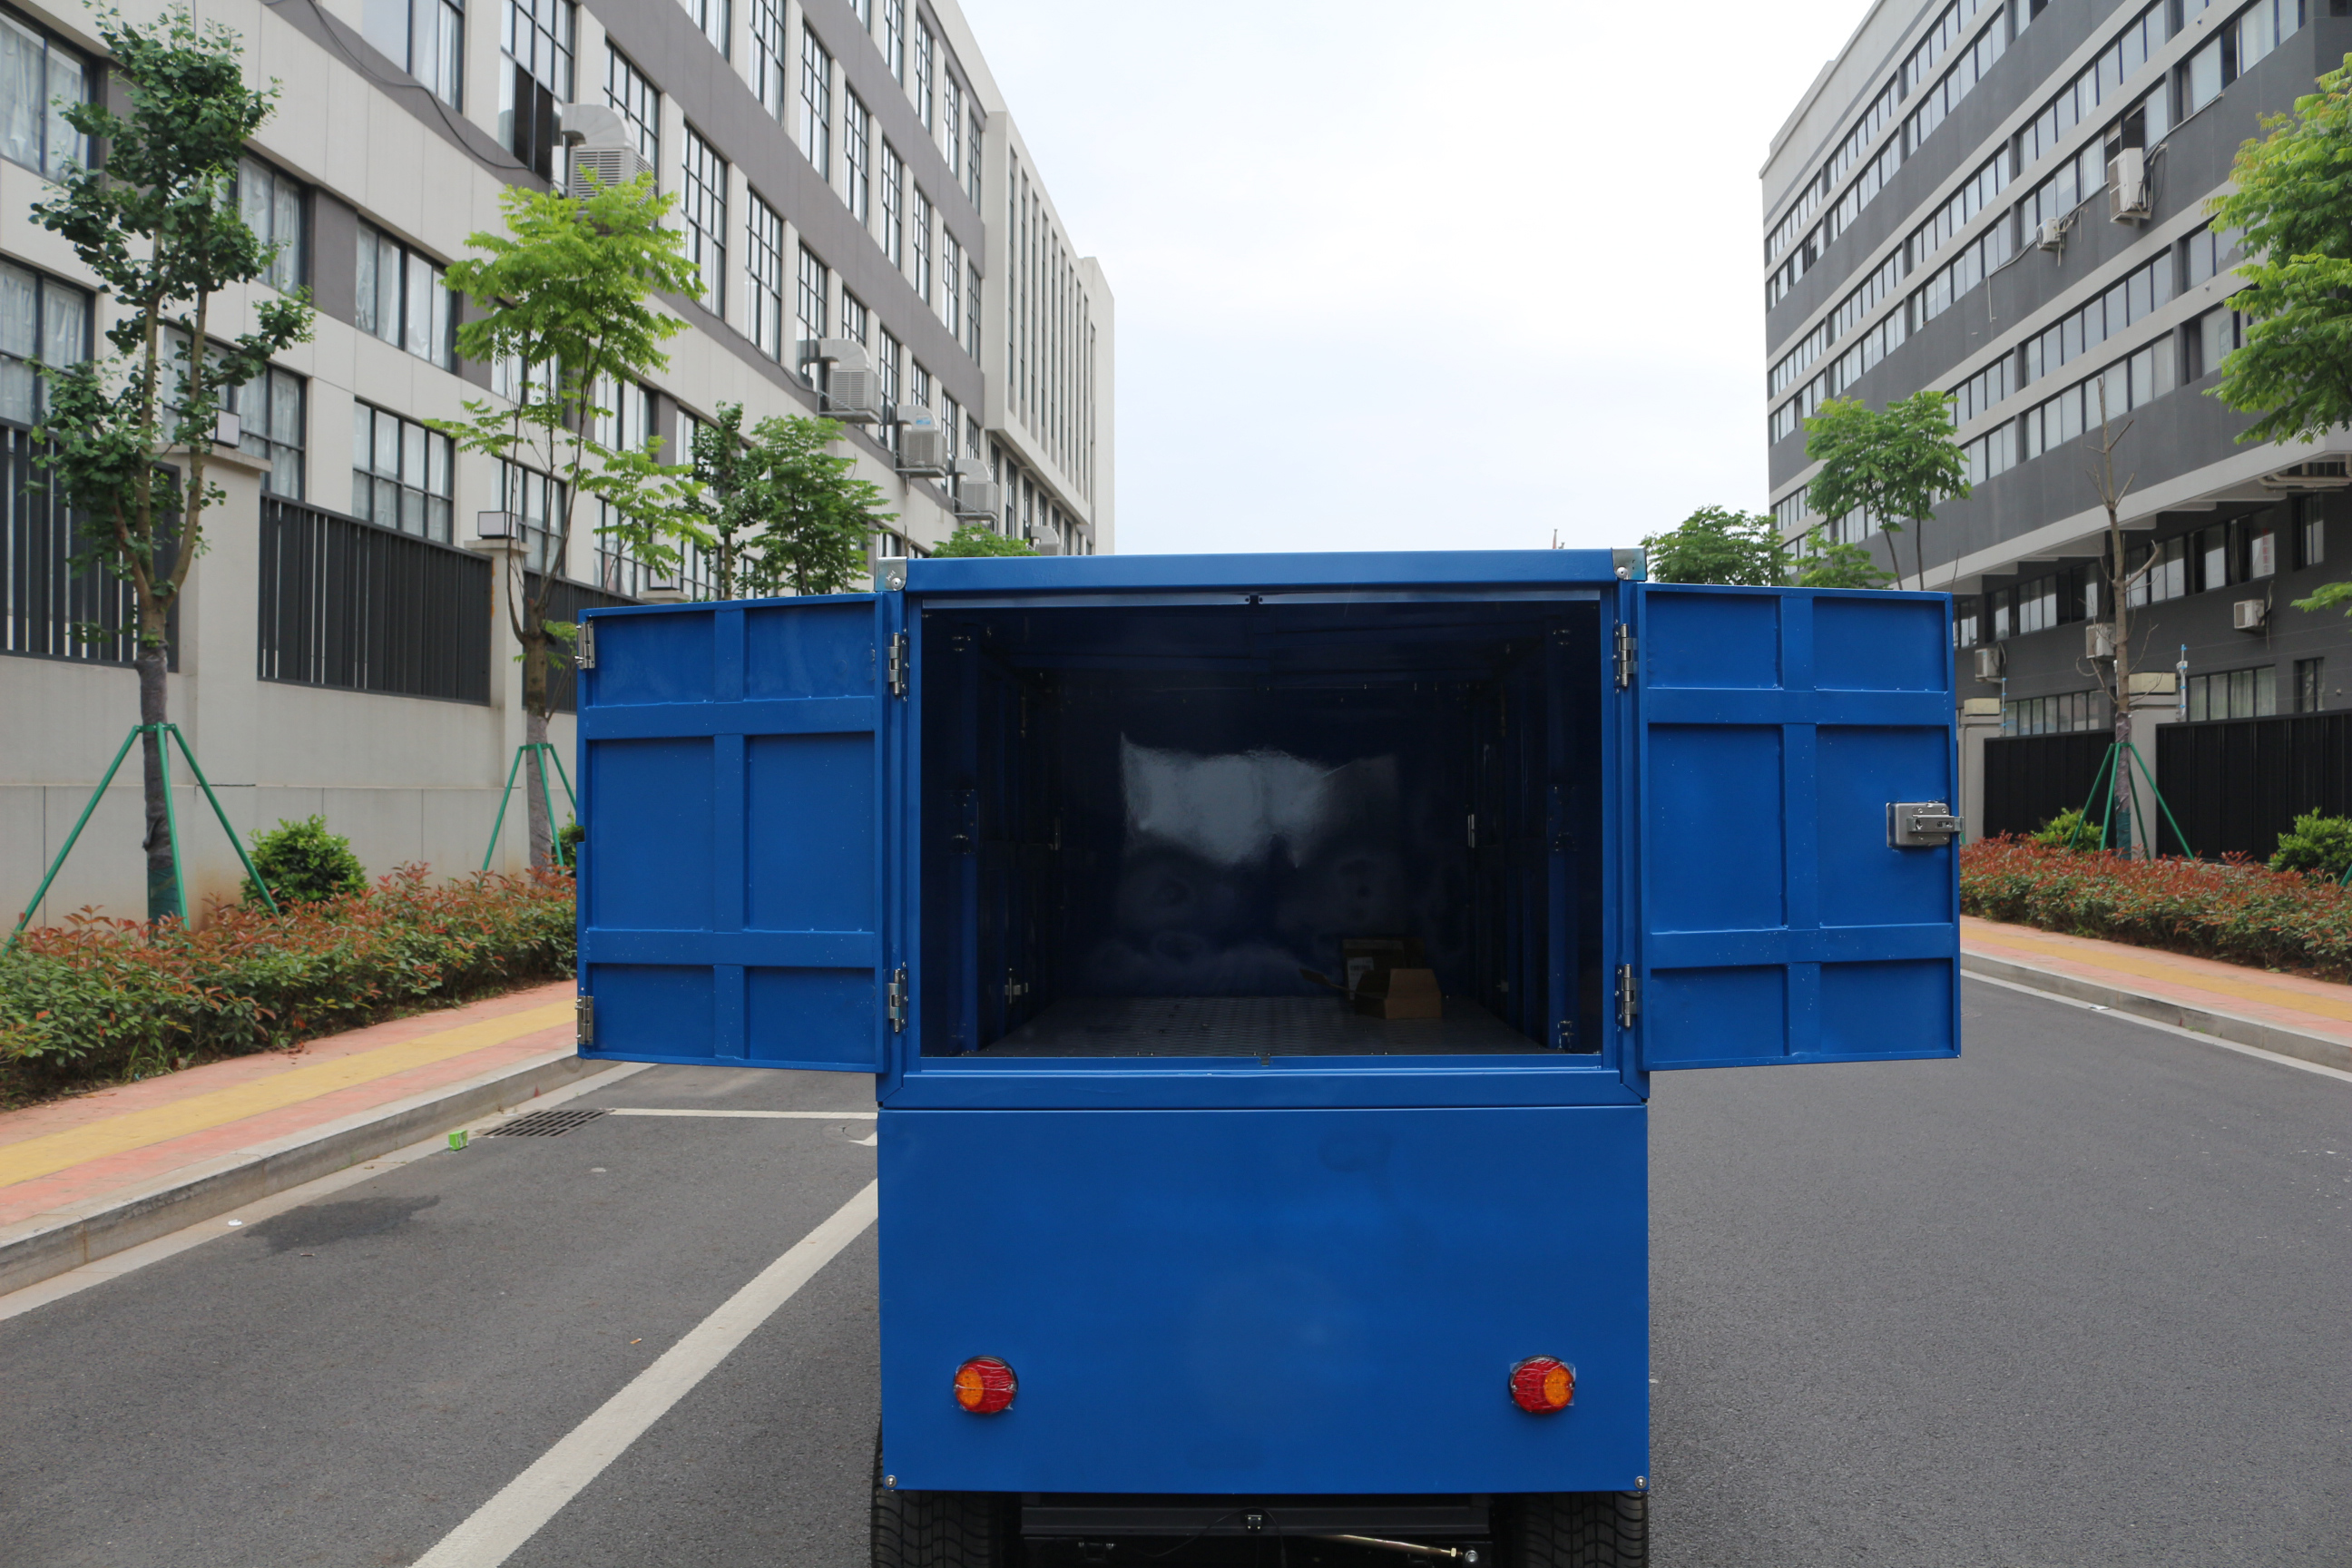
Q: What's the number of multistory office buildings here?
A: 2